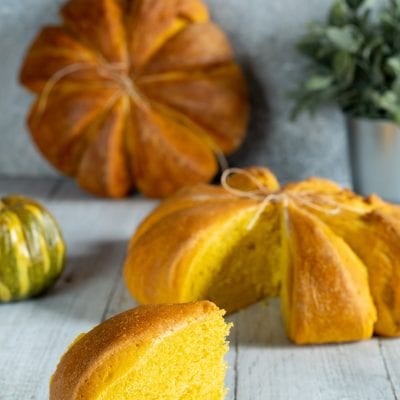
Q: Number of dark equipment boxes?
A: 0